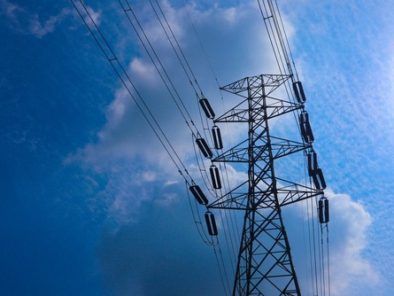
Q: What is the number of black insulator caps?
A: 12